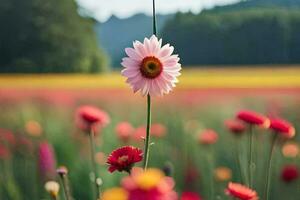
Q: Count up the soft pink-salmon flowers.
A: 1